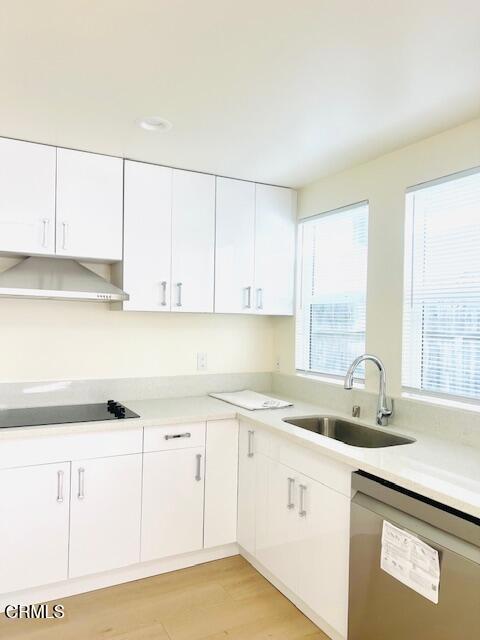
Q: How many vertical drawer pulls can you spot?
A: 12